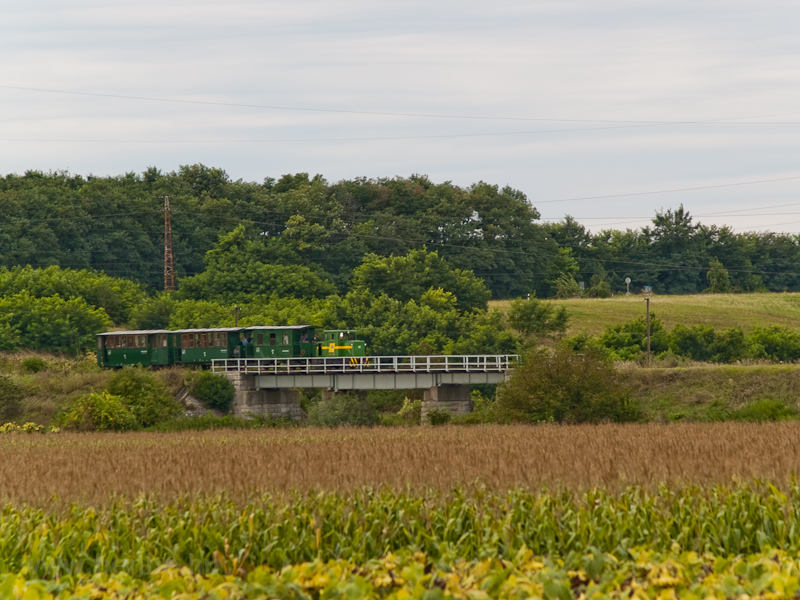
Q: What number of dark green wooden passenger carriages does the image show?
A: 3